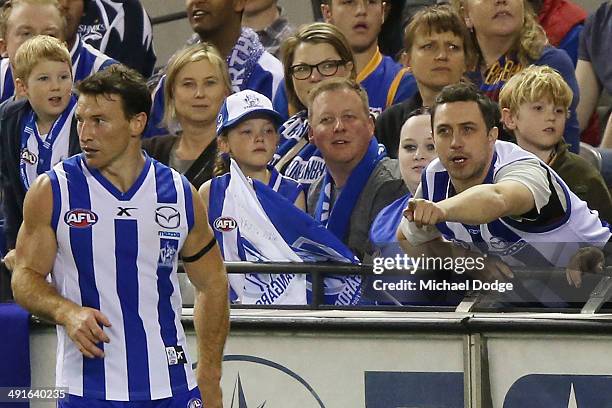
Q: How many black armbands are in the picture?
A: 1